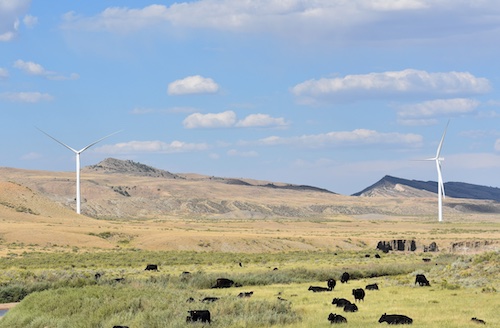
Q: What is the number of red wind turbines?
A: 0